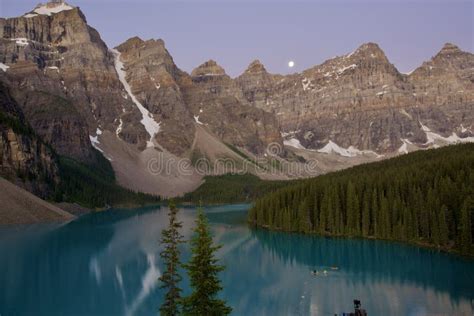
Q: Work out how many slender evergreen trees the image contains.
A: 2